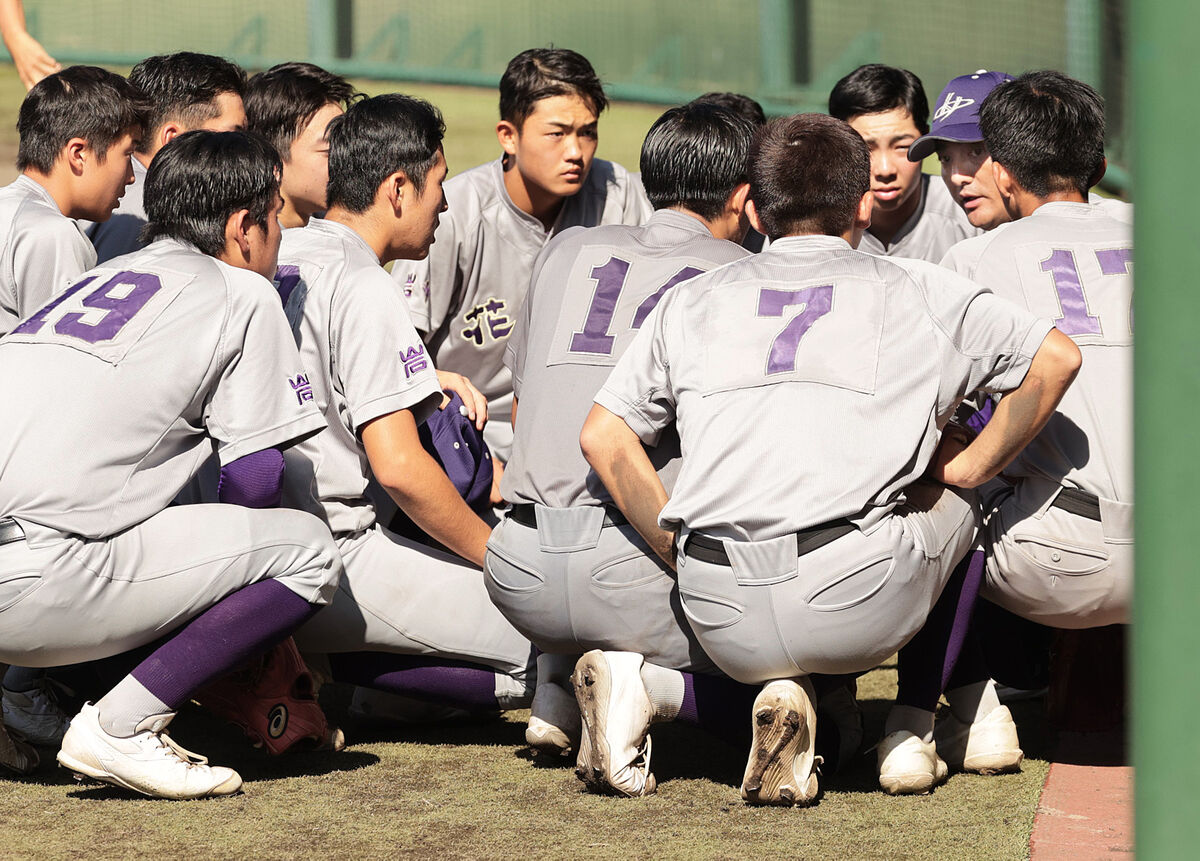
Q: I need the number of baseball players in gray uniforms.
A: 12